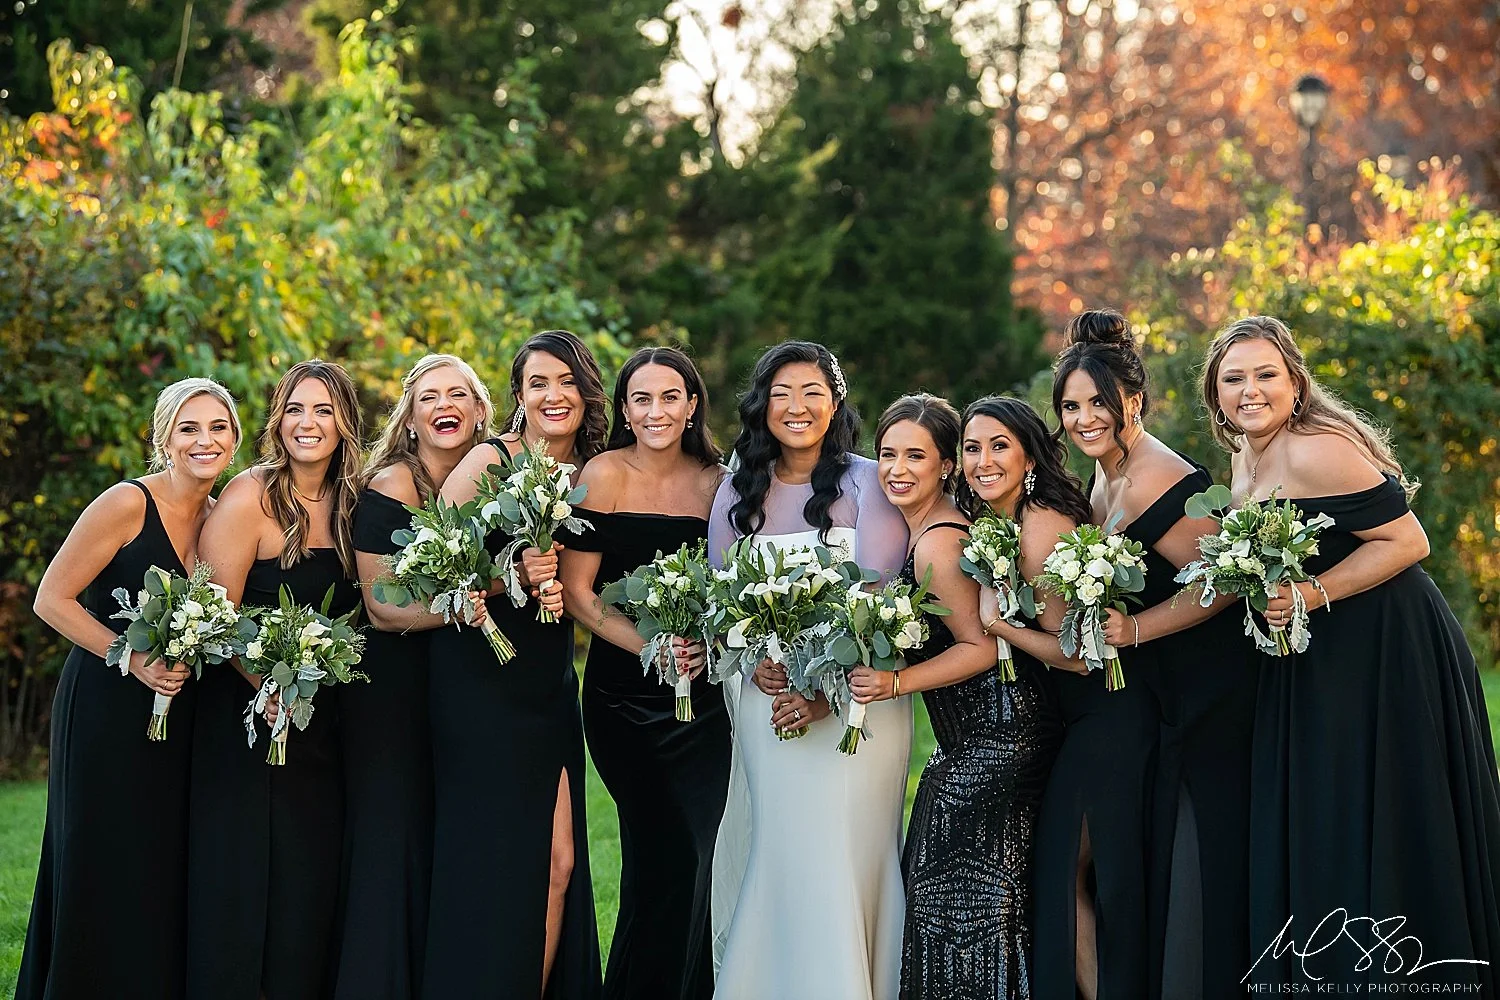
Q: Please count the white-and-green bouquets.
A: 10